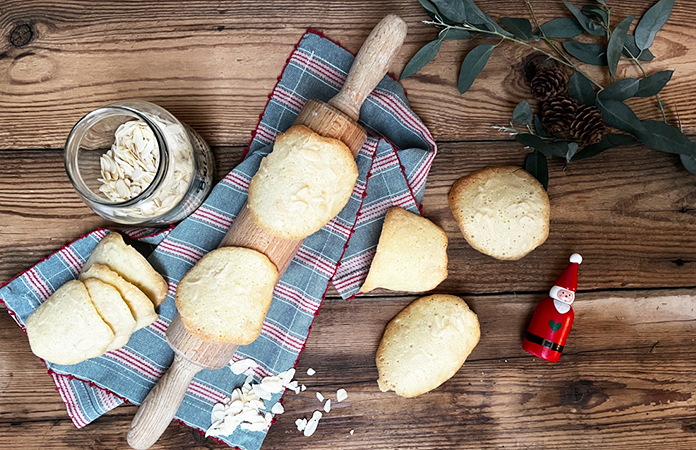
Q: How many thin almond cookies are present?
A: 9